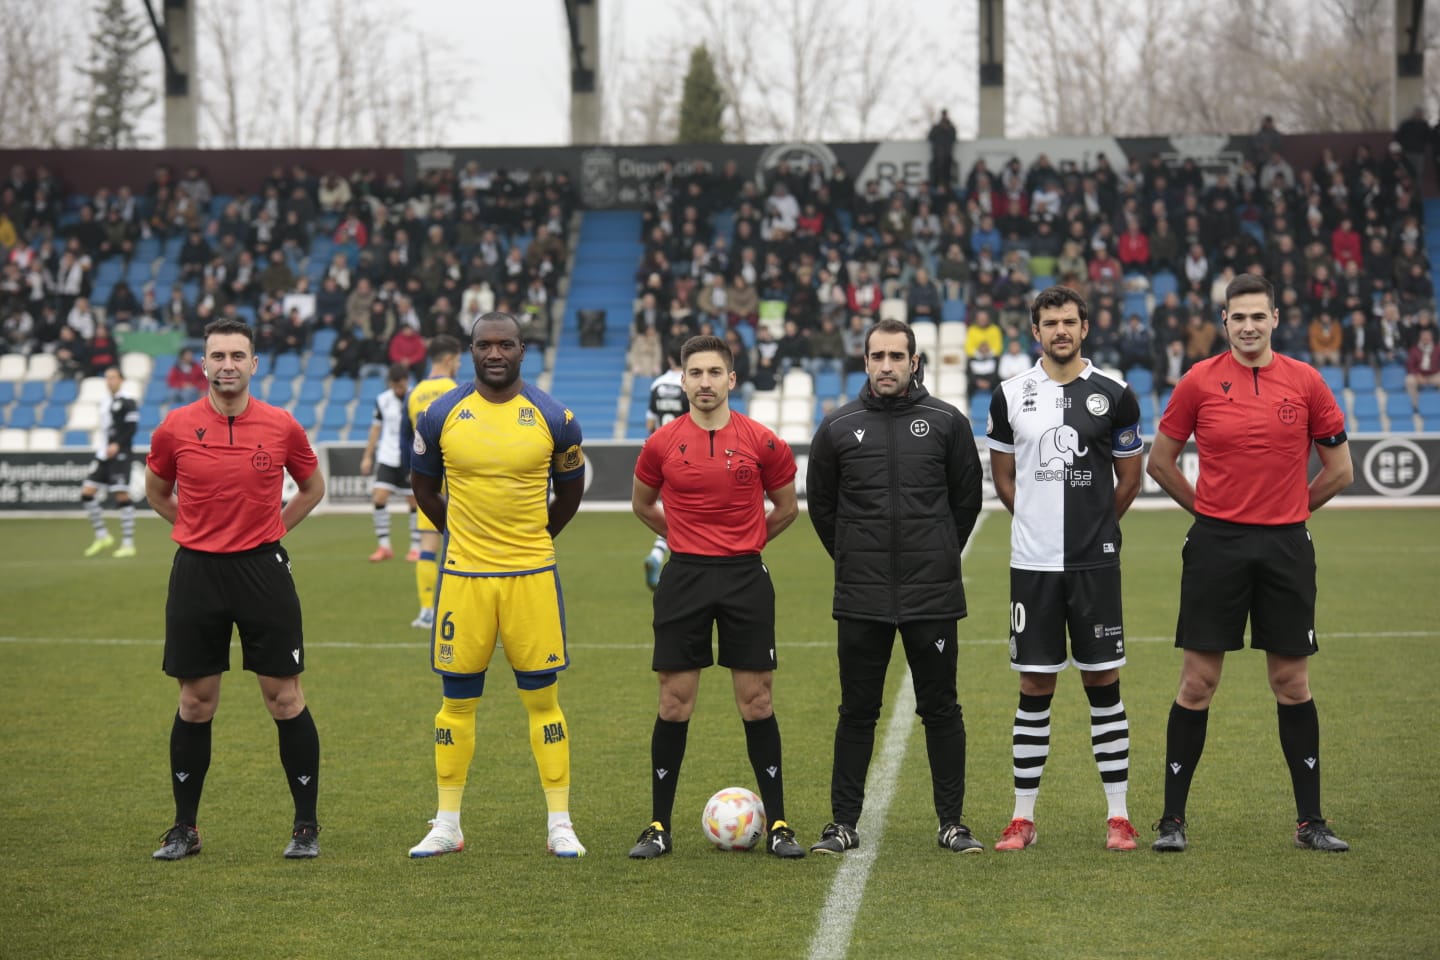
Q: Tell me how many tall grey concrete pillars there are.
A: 4